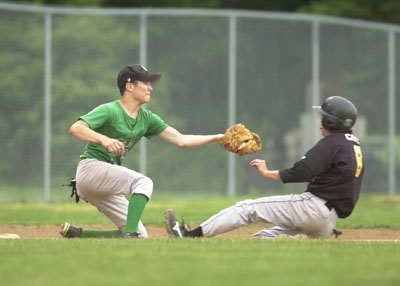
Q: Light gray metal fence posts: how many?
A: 5